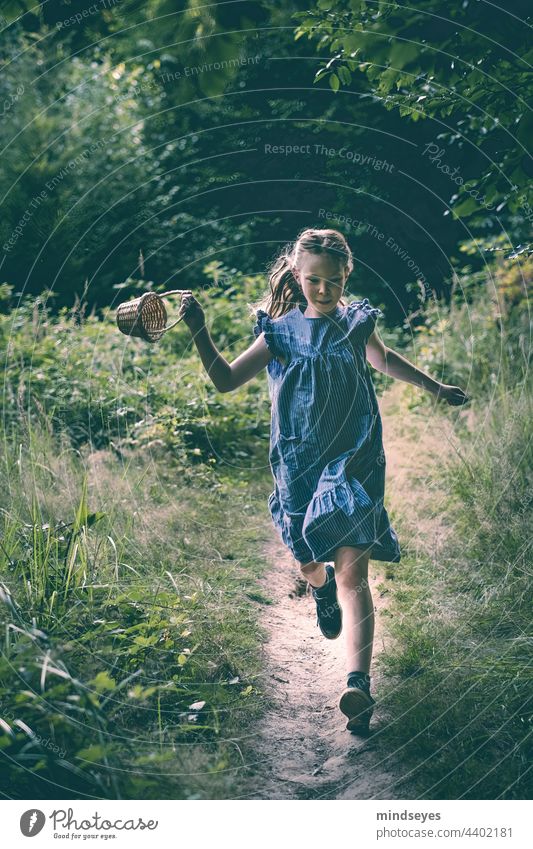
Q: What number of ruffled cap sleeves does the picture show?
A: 2